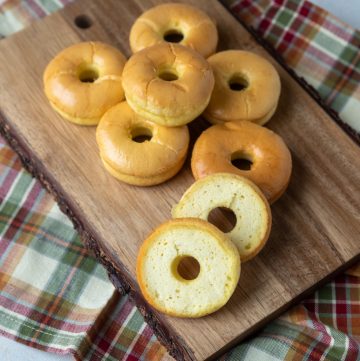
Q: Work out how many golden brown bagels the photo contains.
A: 6